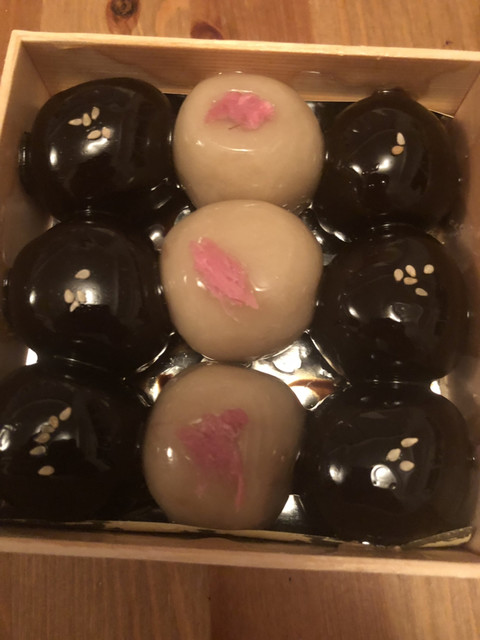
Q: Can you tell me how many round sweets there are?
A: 9